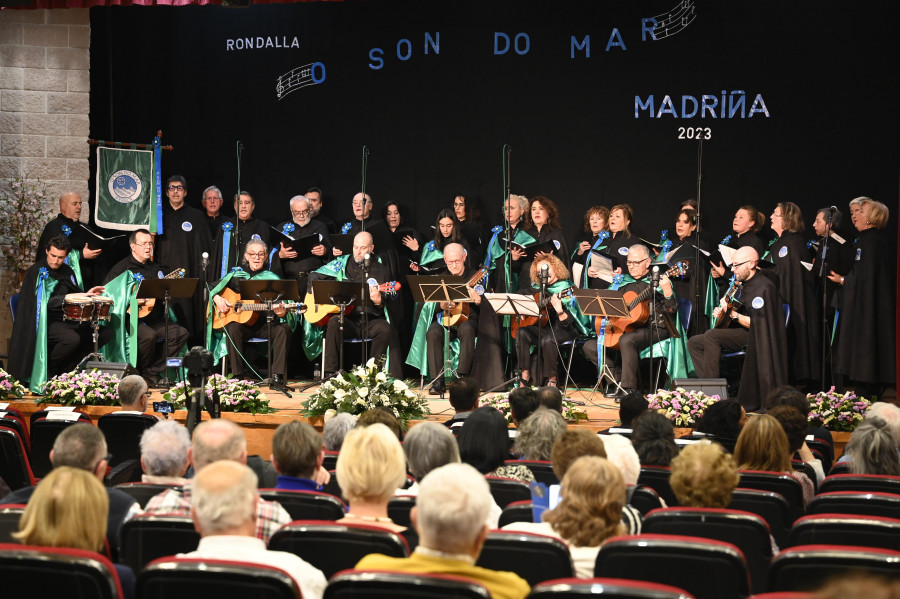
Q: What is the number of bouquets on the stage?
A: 7